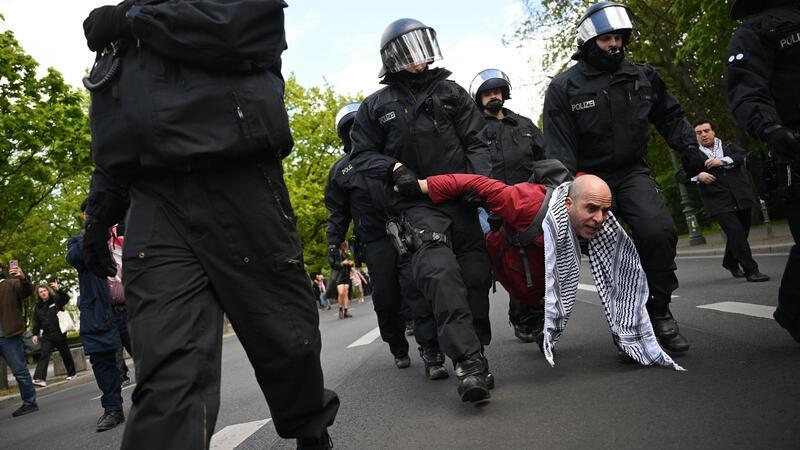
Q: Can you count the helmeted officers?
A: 4